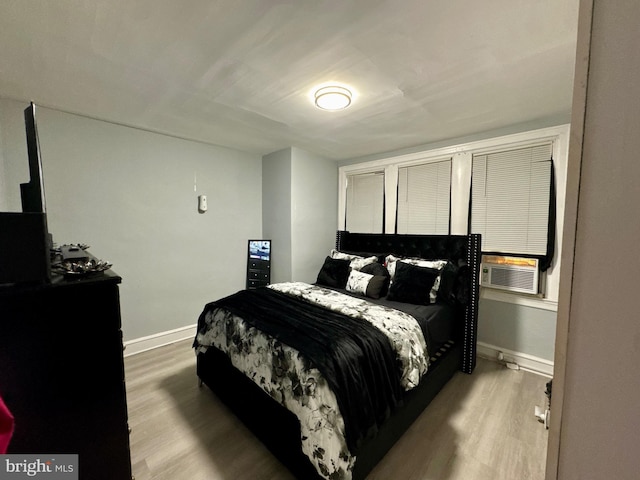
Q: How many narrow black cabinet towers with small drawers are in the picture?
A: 1